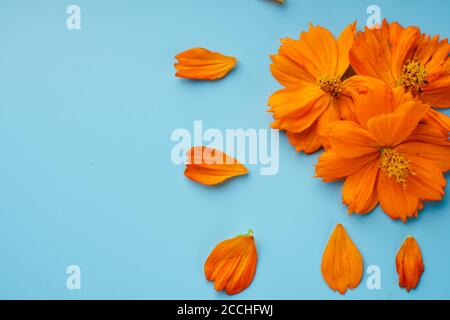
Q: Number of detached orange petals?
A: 5